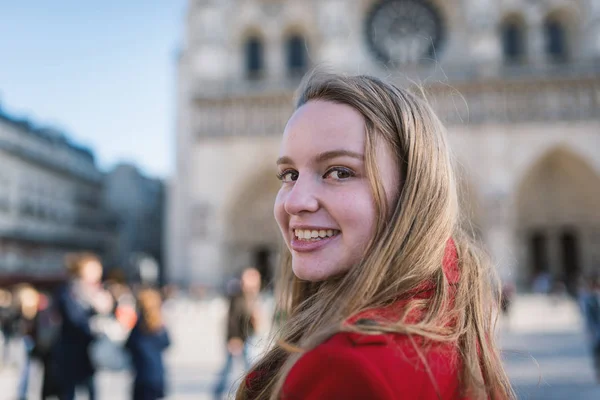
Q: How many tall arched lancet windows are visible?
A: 4